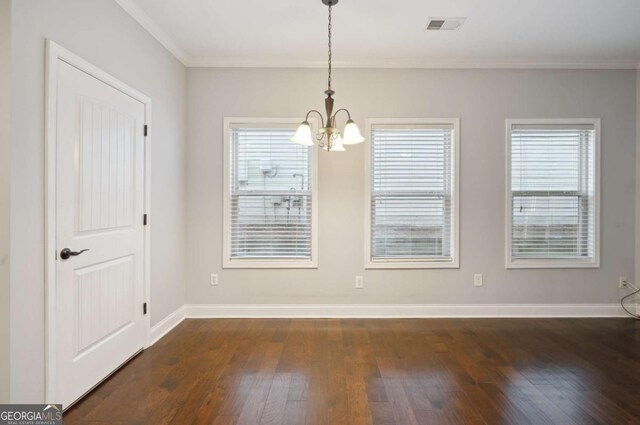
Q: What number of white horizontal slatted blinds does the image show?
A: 3